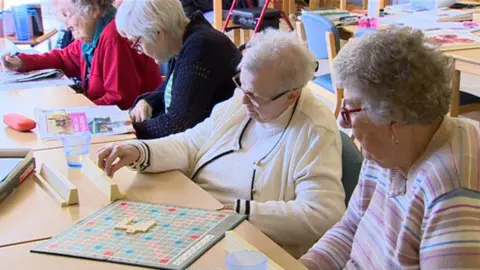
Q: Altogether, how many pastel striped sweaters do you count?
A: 1